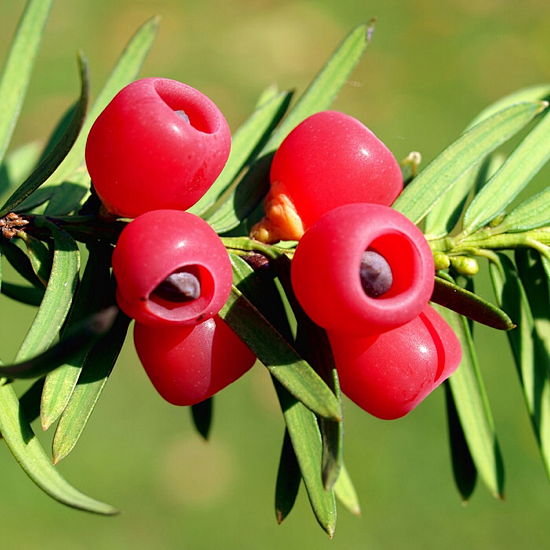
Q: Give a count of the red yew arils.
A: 6